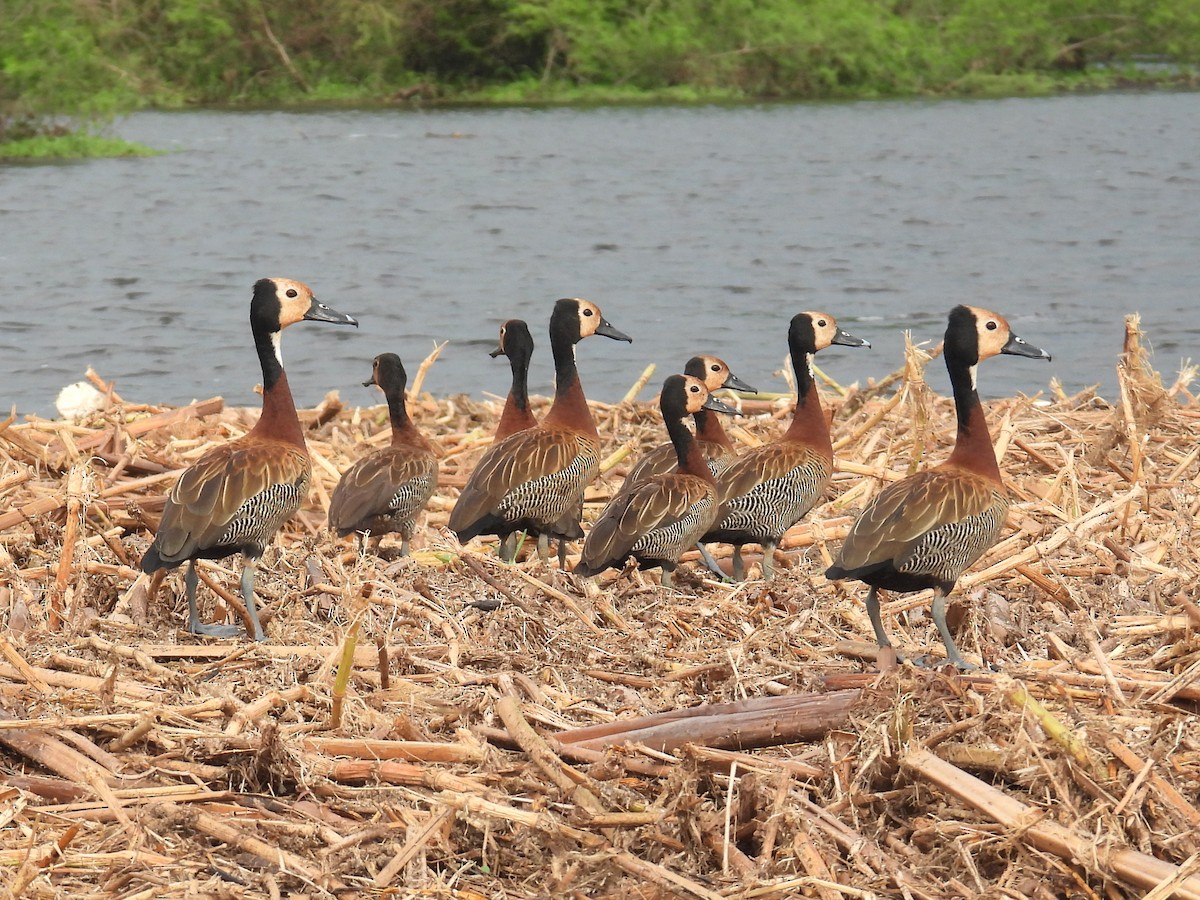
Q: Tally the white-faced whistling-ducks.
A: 8